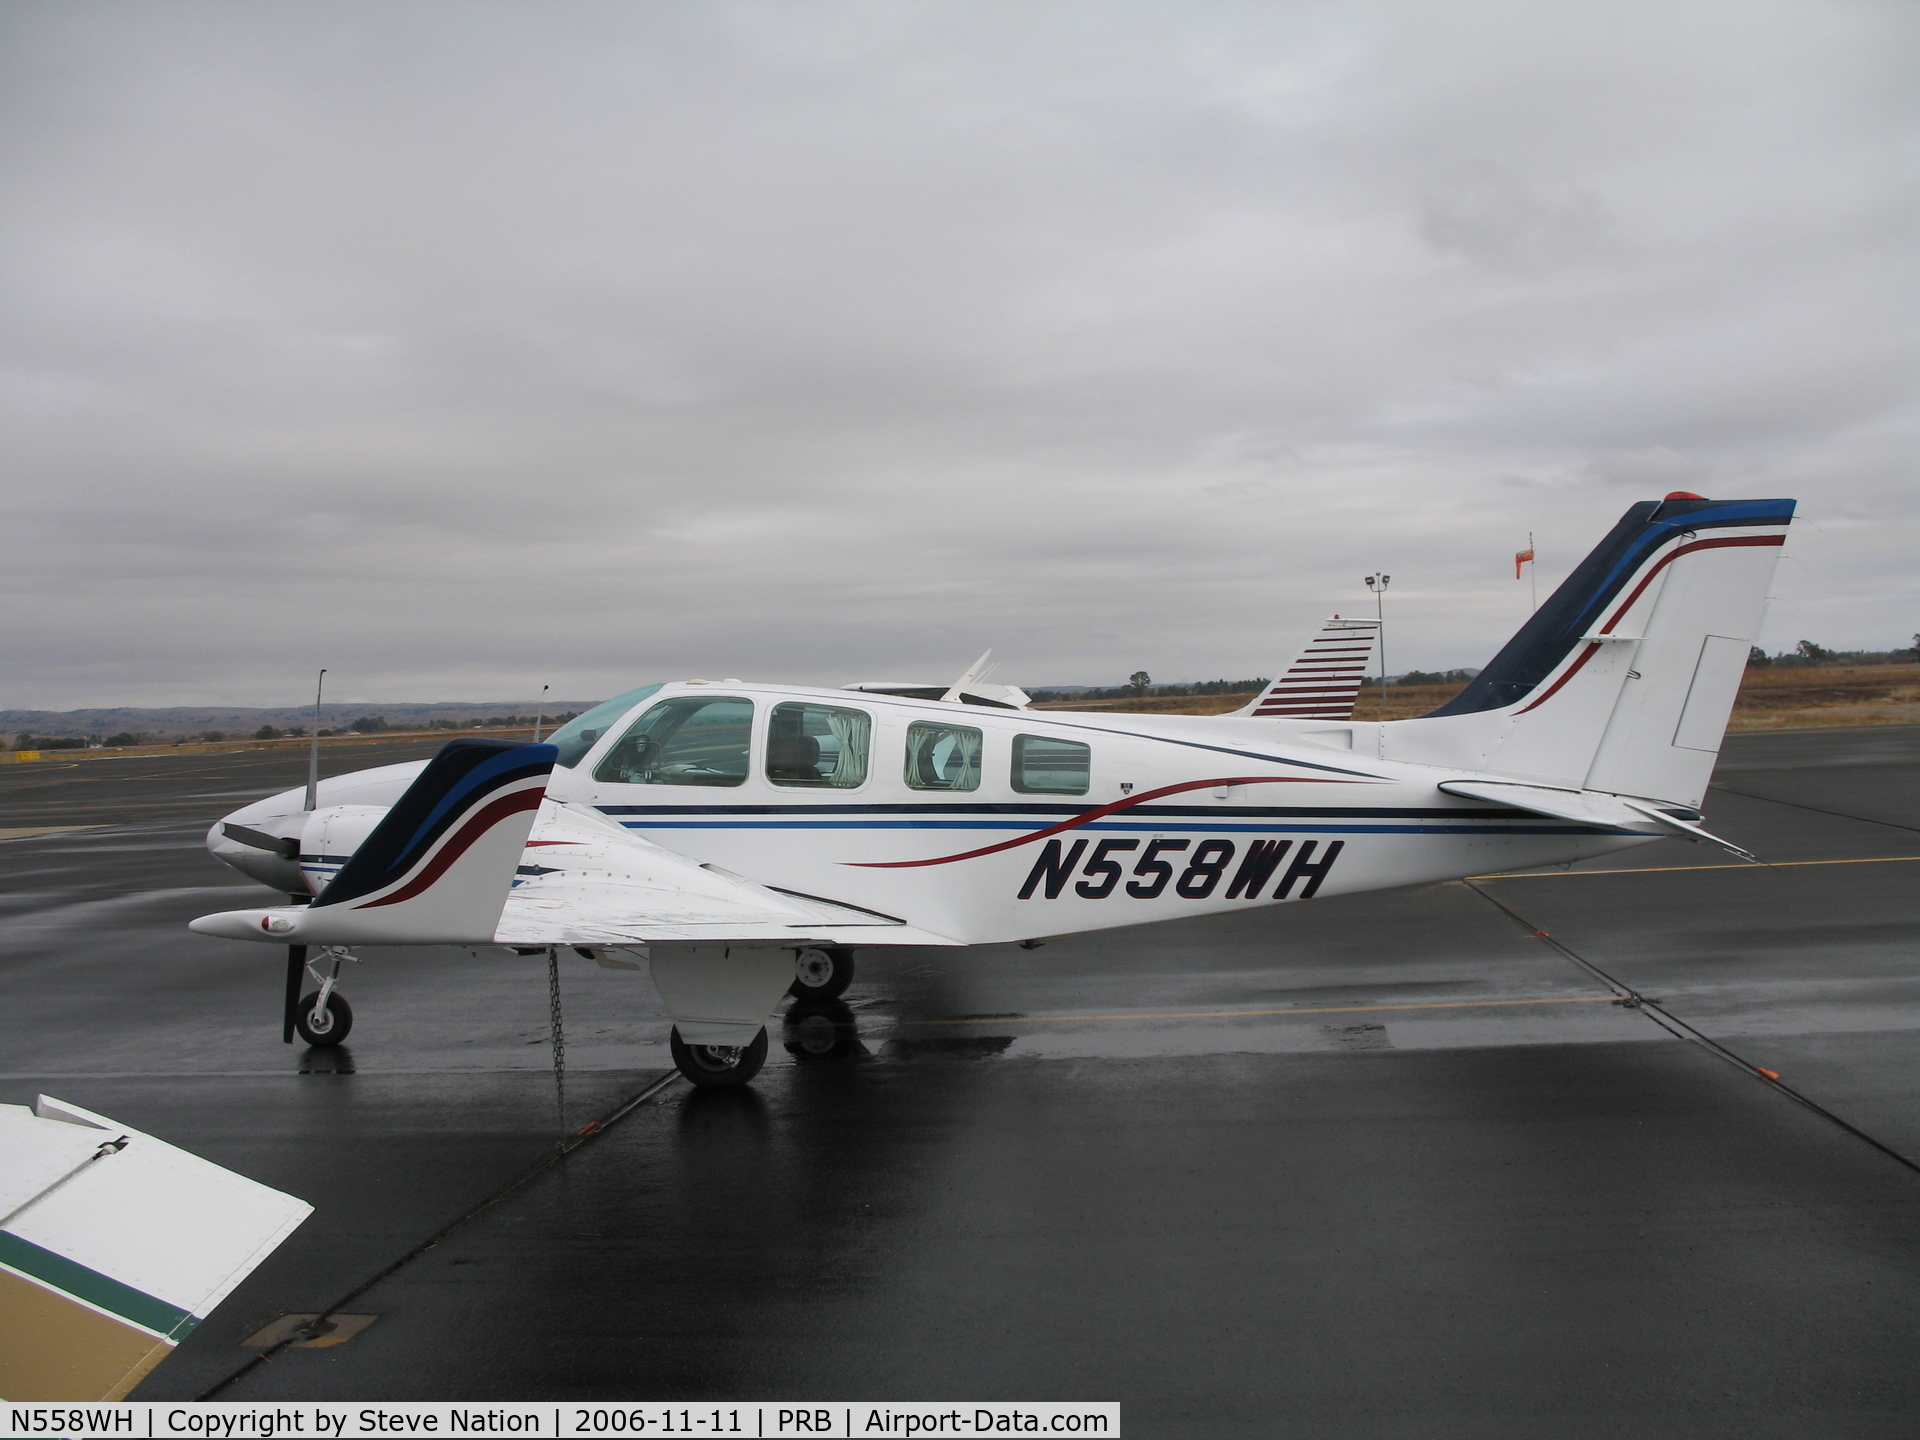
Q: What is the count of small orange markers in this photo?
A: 3